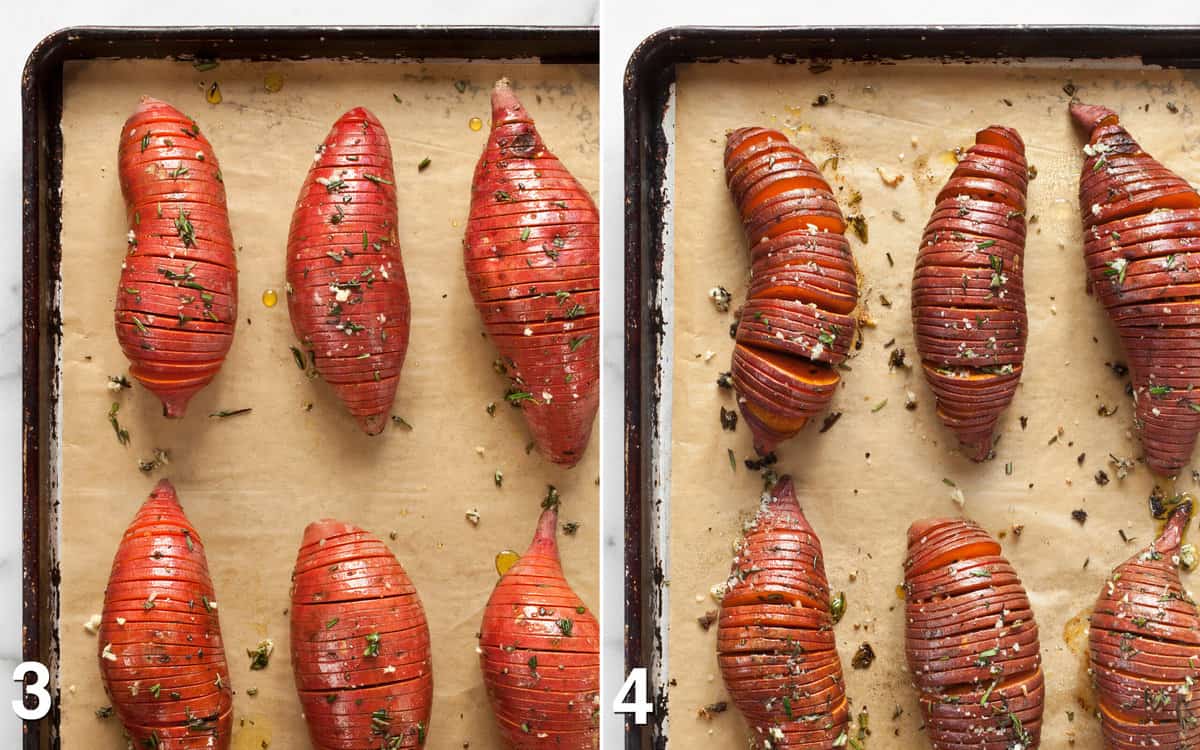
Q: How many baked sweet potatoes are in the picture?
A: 6